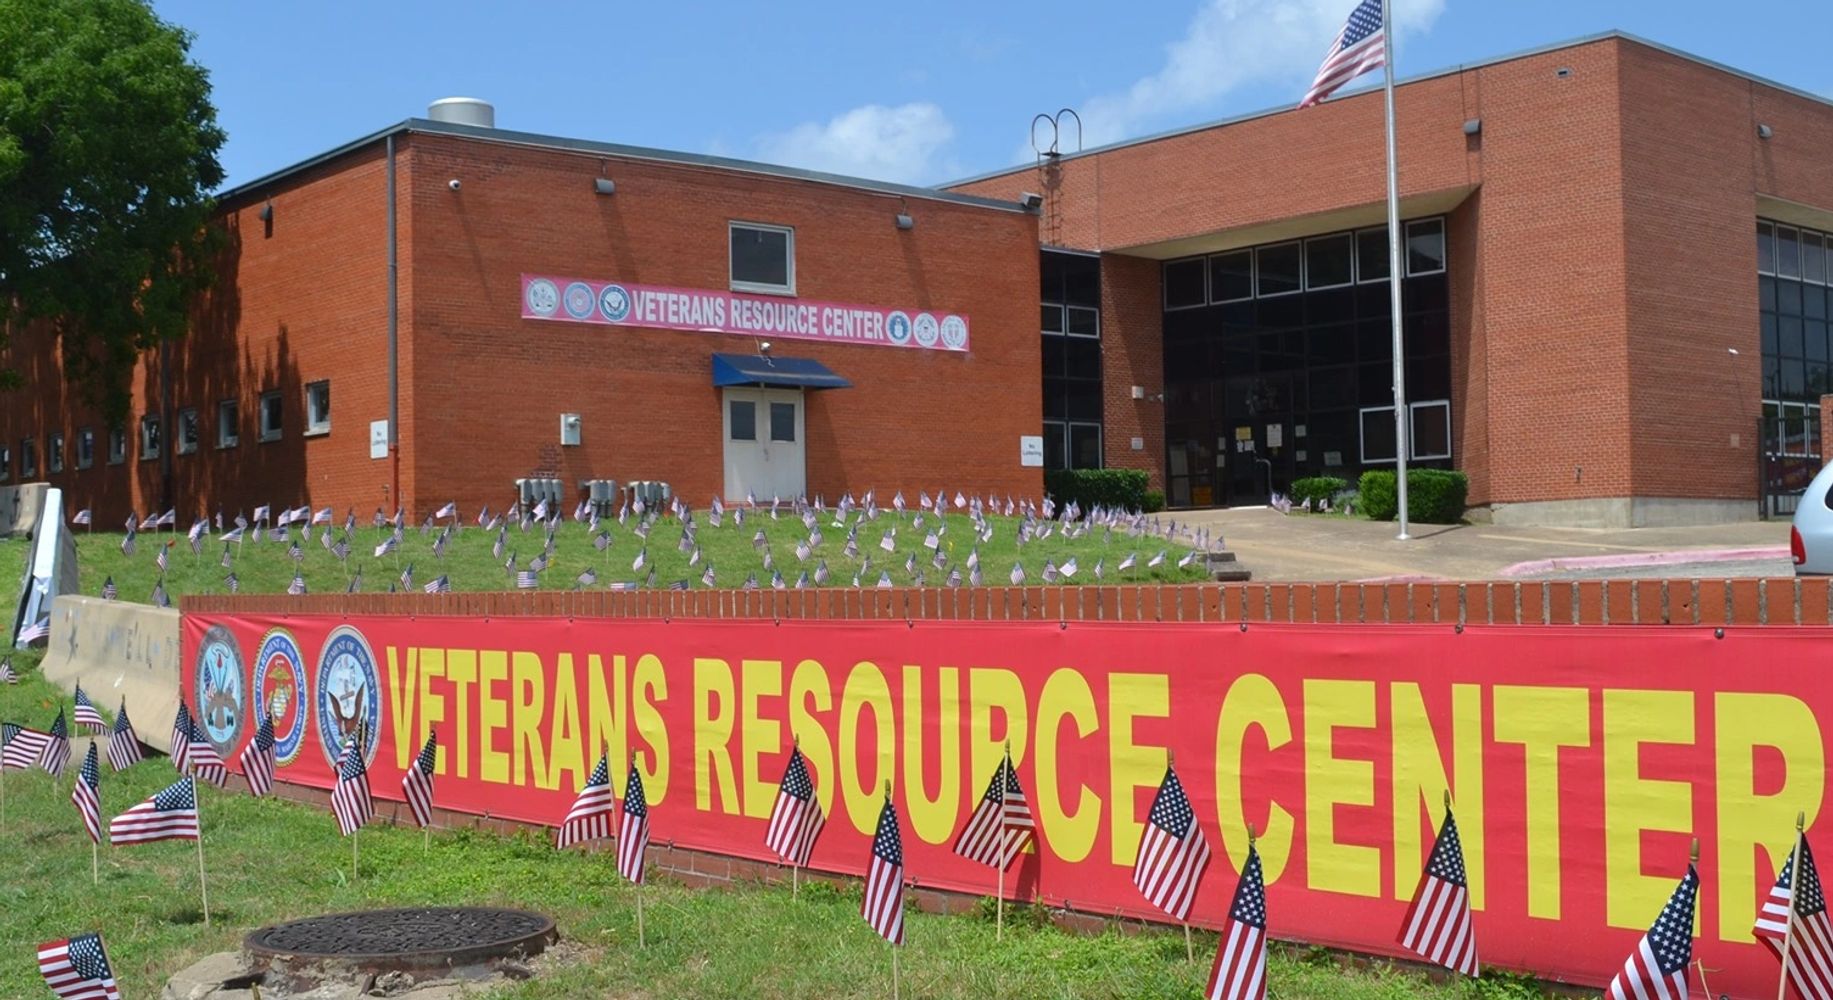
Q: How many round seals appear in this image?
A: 9